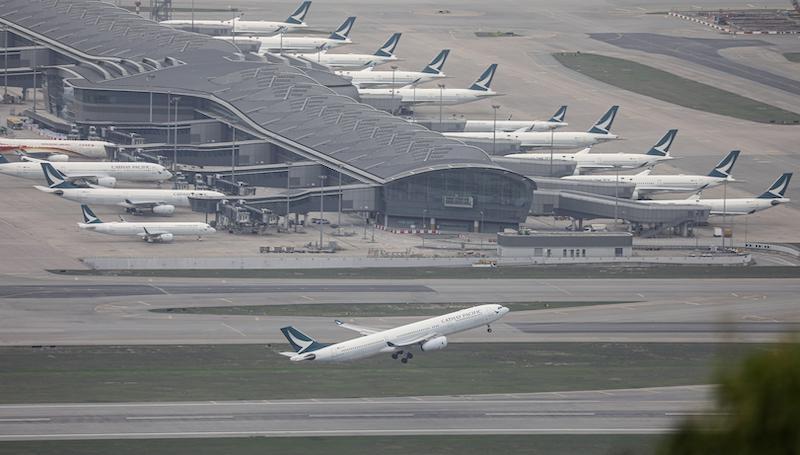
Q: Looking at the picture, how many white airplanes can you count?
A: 15